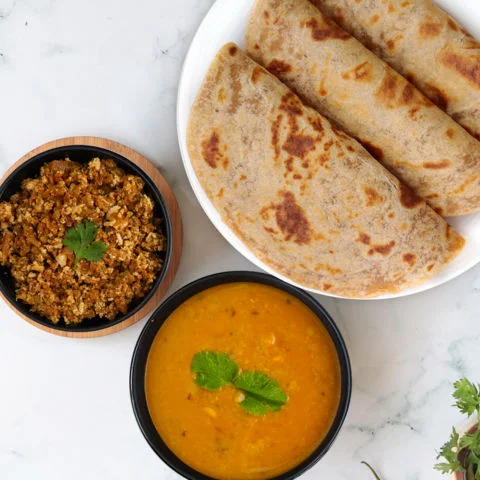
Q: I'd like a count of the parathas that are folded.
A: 3